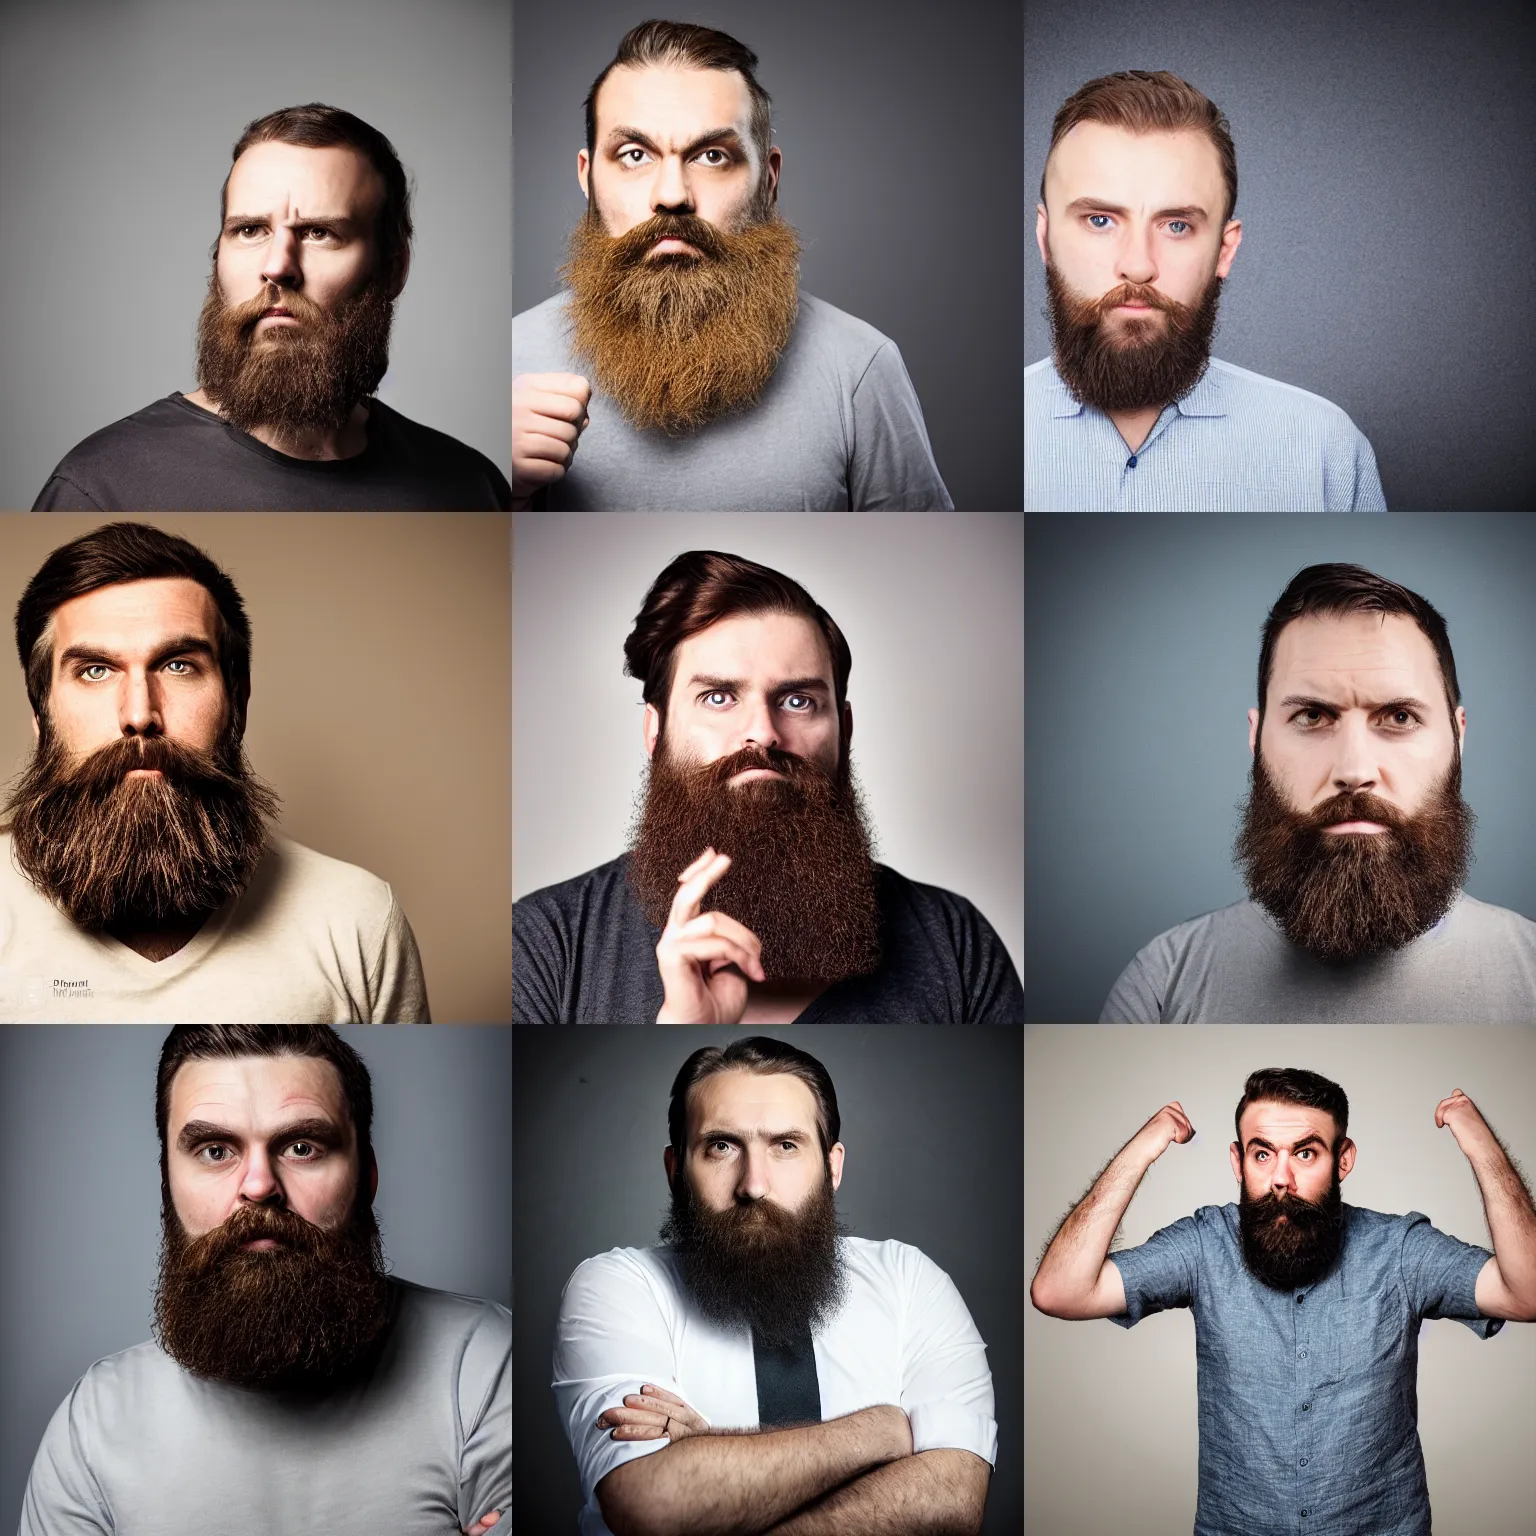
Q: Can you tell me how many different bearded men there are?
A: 9